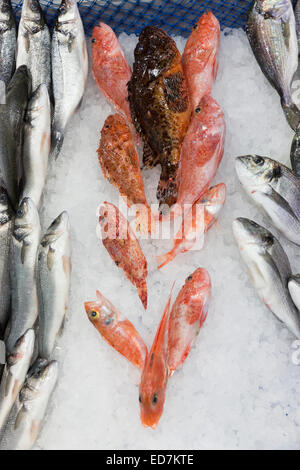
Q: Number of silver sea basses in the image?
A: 10